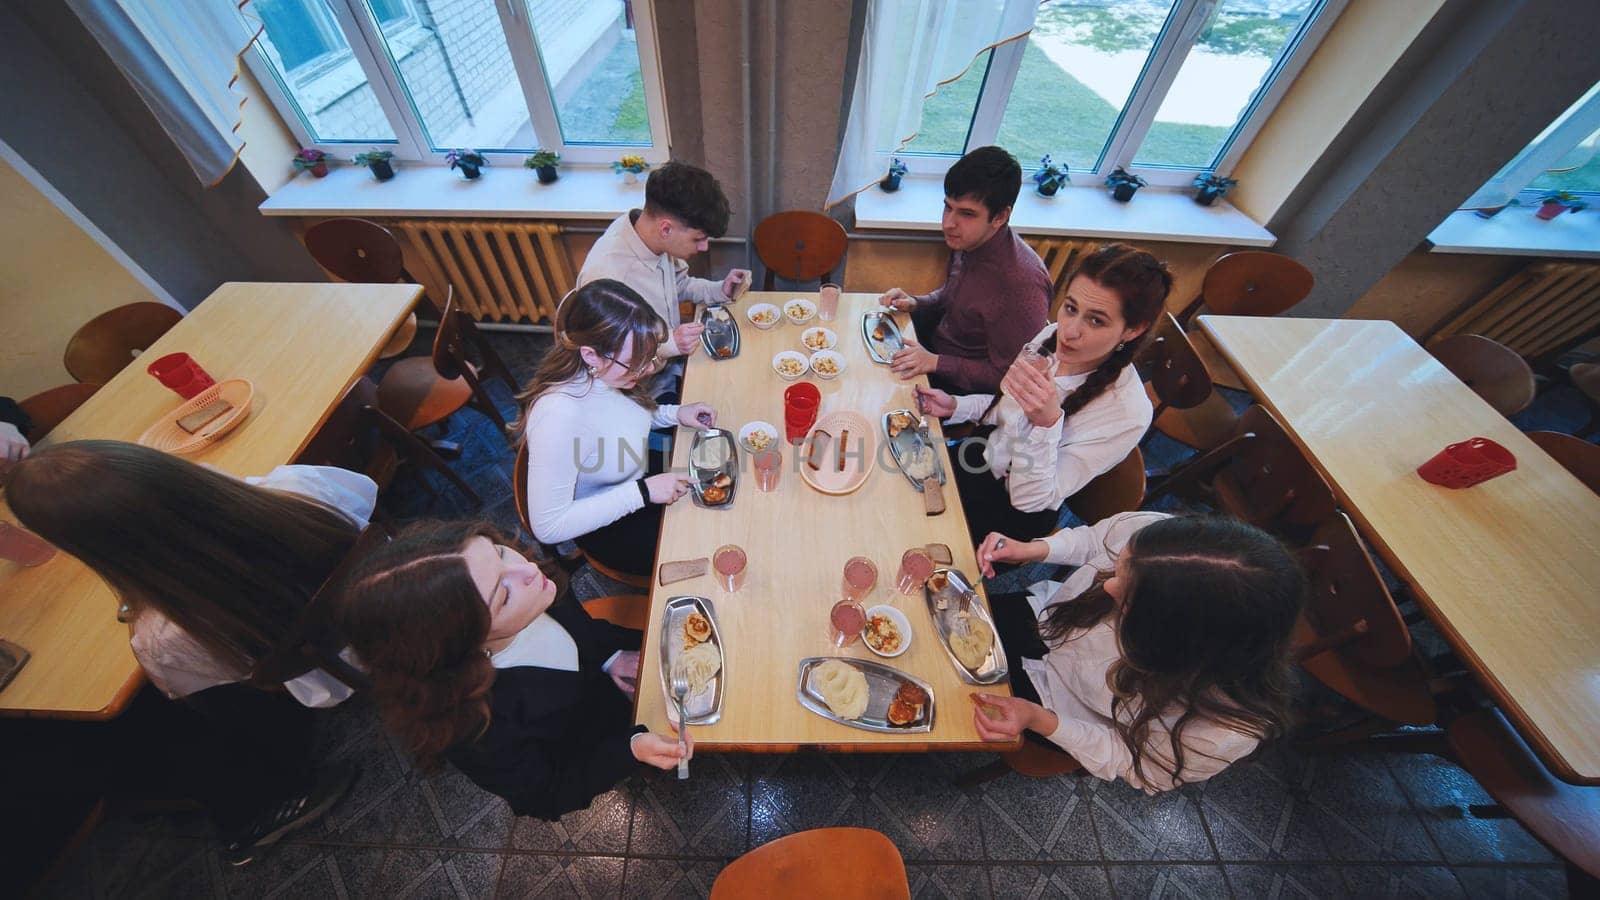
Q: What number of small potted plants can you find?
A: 11